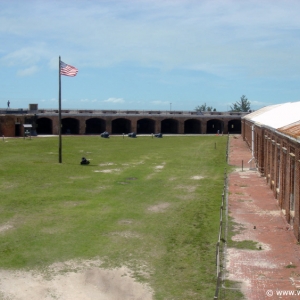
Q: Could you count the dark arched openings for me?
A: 9